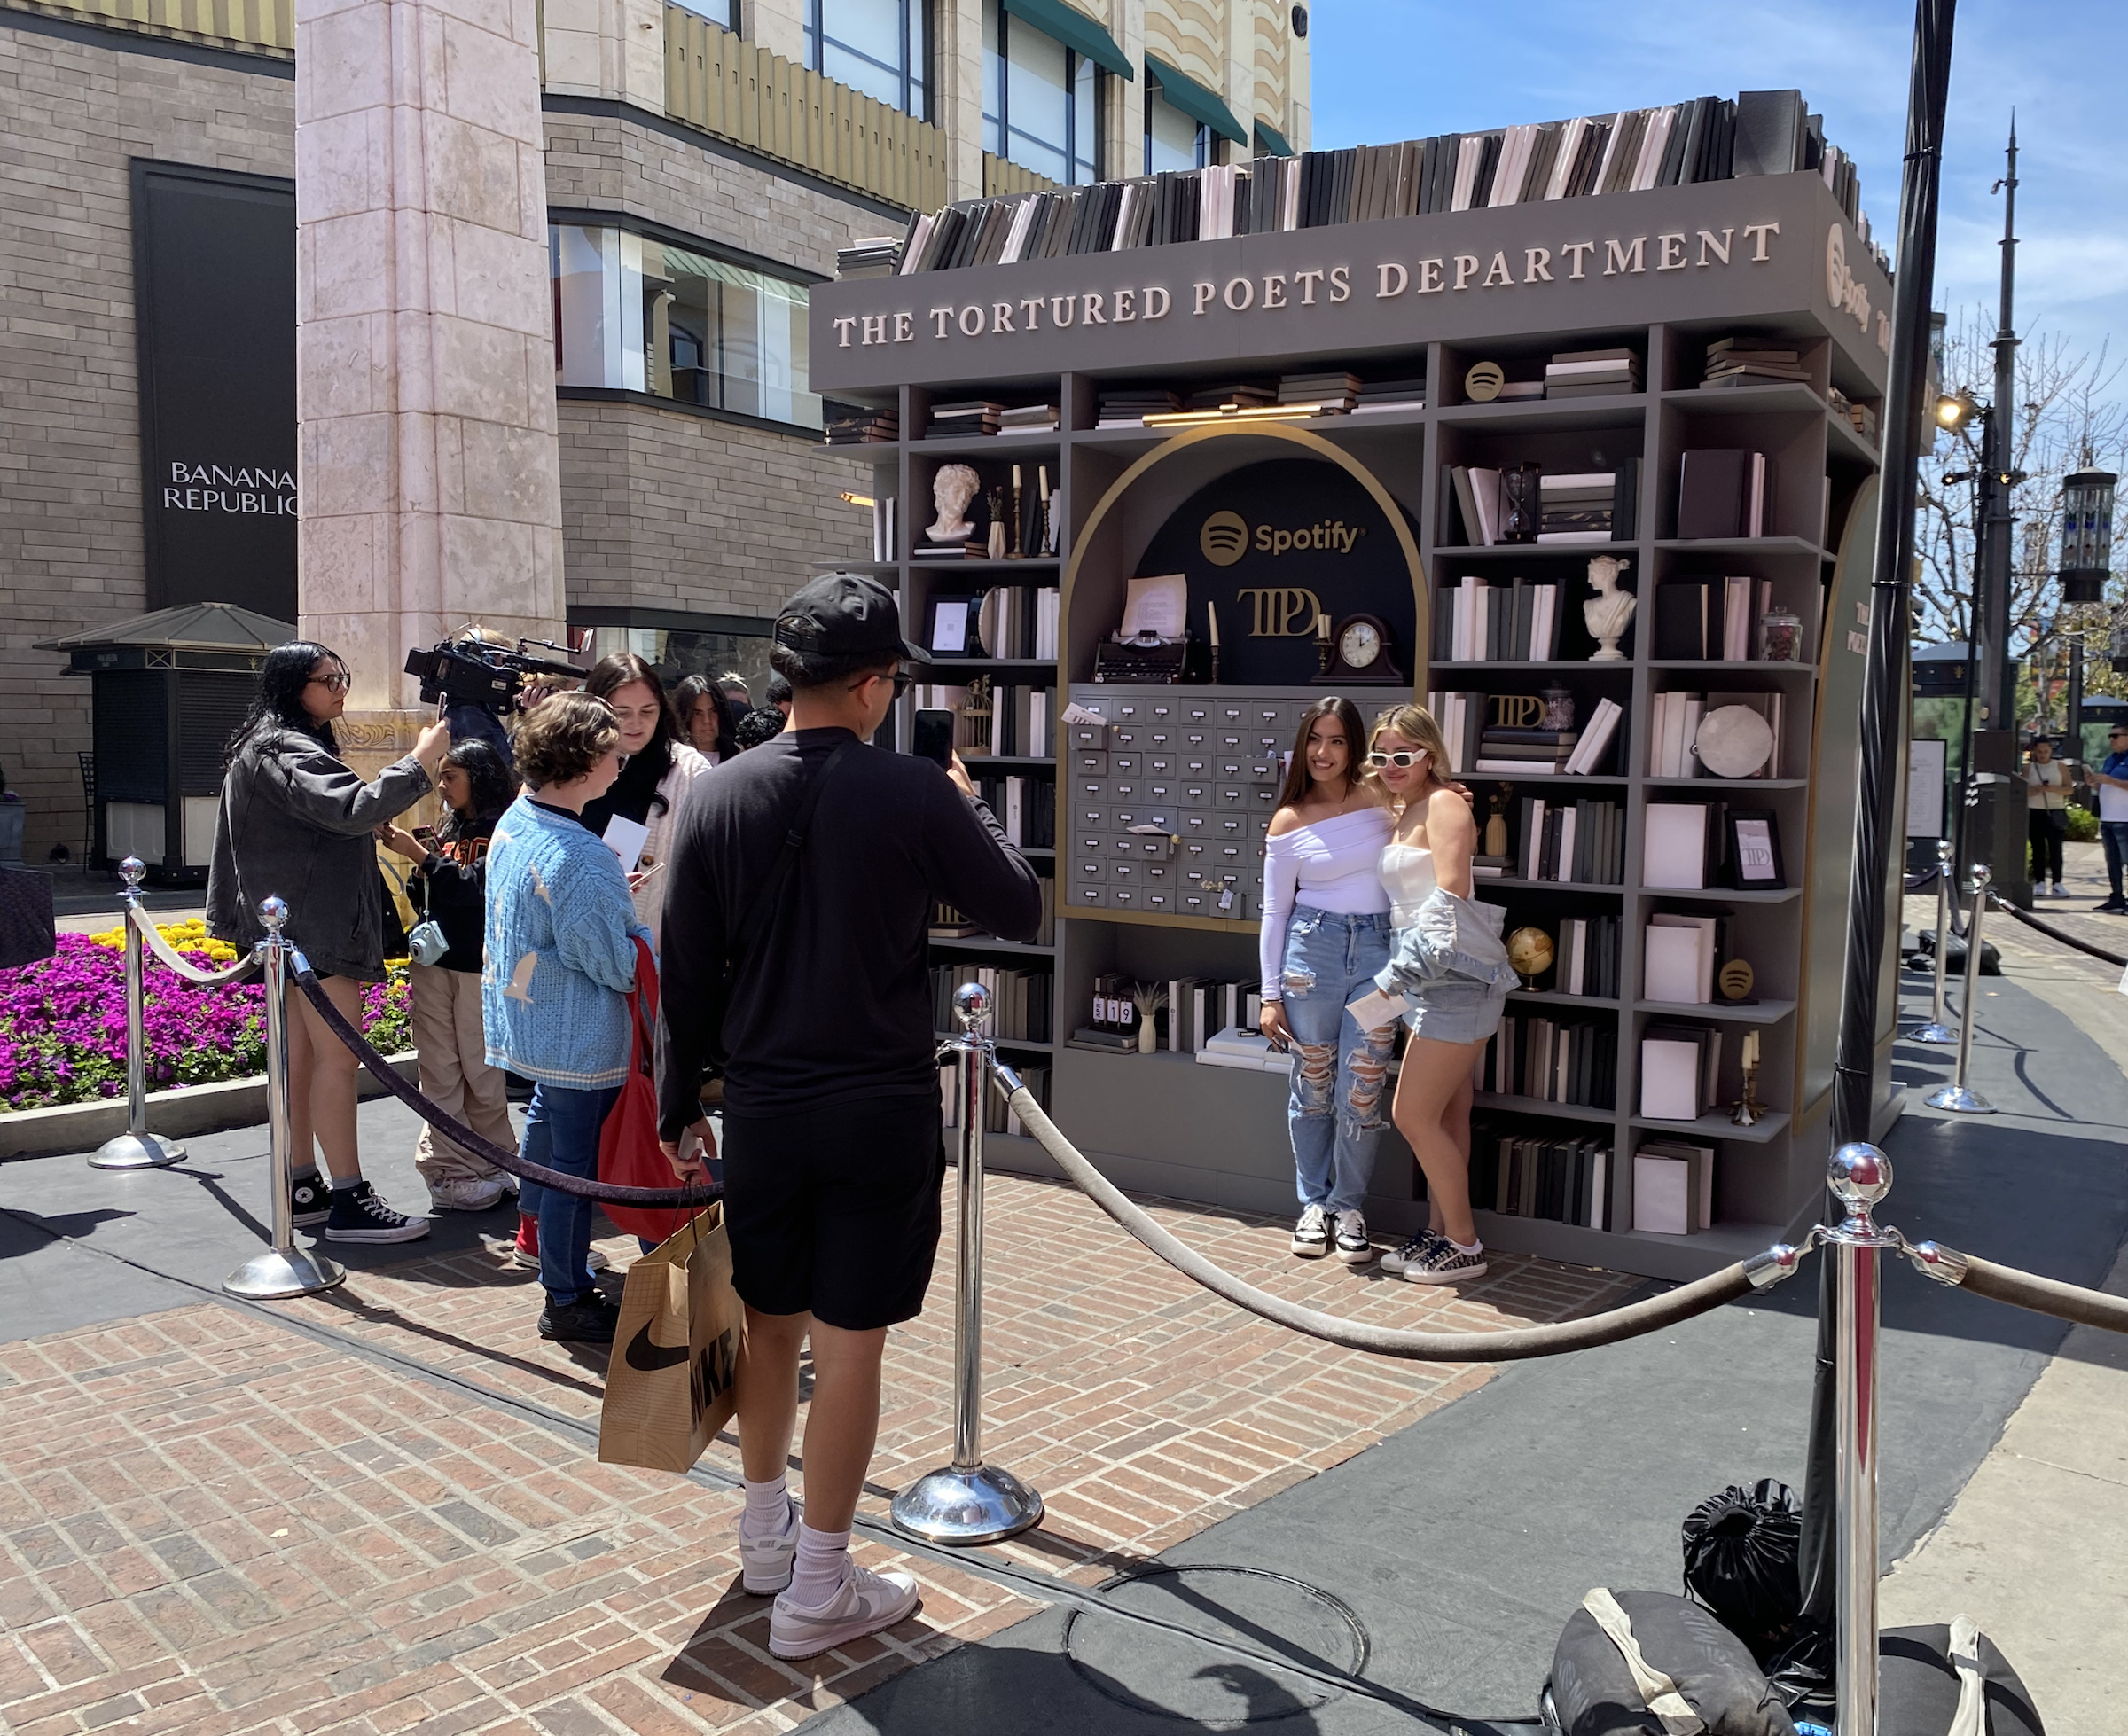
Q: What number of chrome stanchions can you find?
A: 6